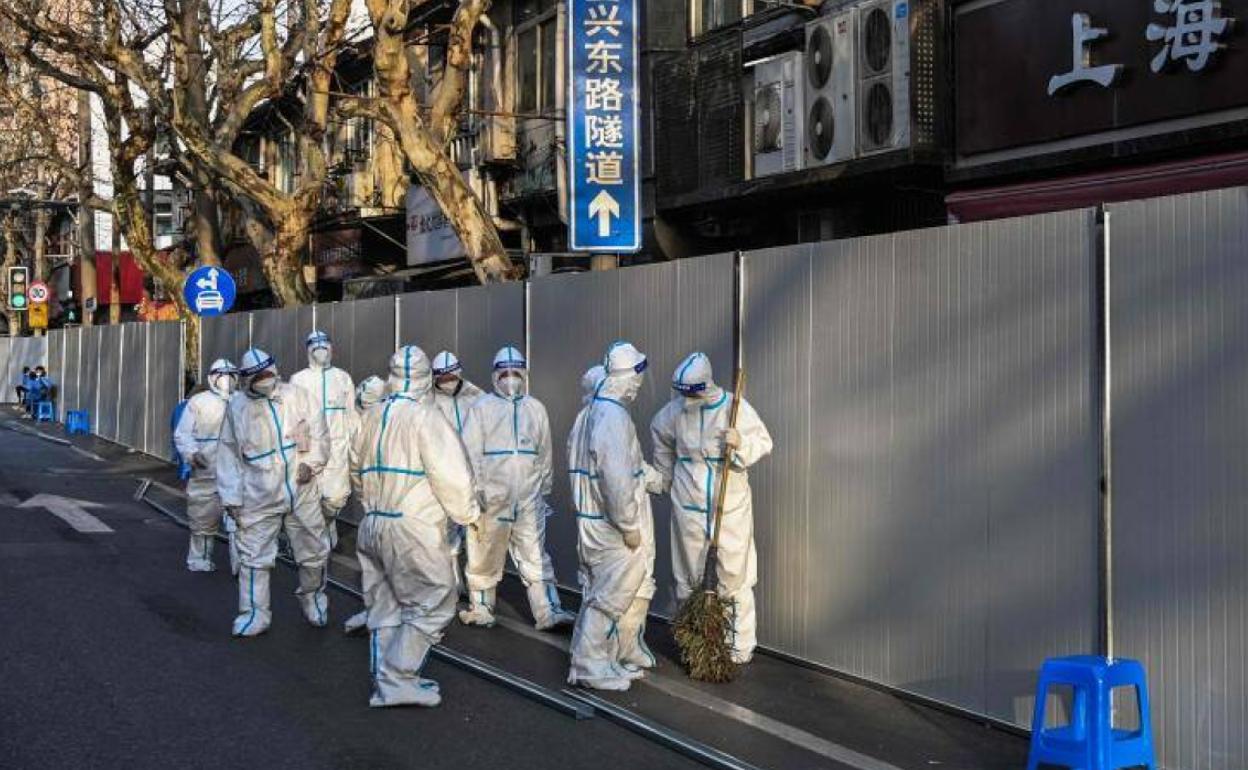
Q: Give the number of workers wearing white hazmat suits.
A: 10